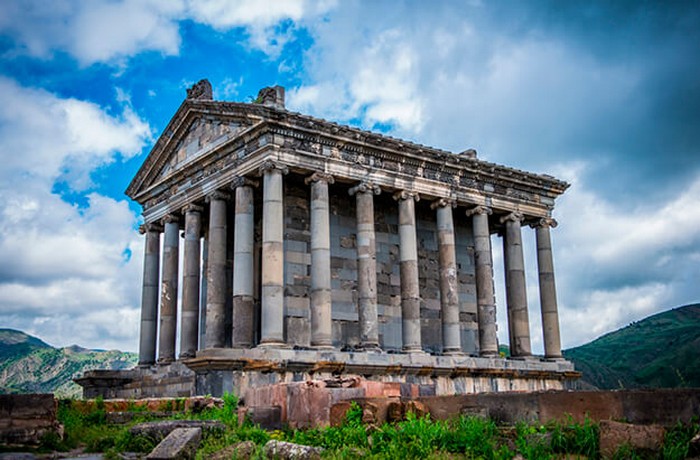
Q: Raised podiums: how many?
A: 1